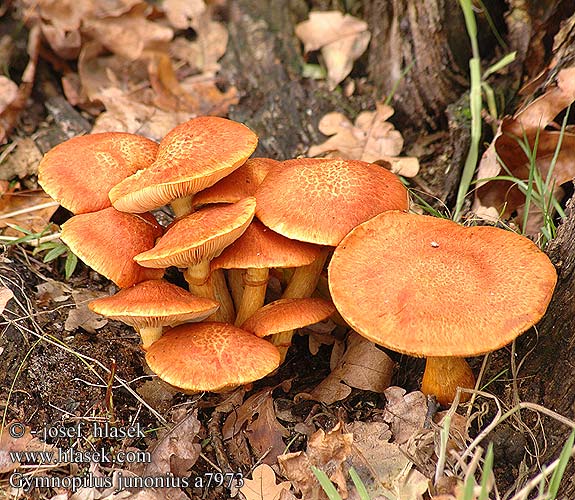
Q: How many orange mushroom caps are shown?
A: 11